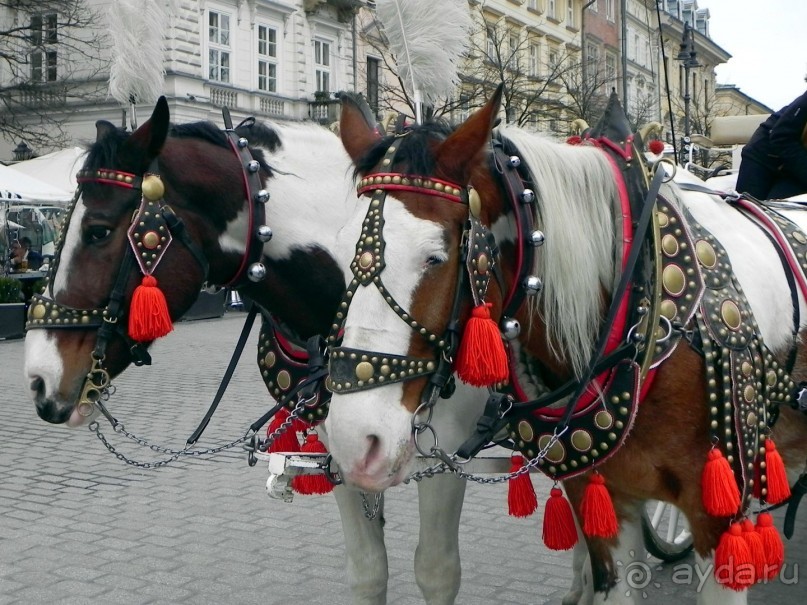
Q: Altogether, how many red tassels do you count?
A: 12